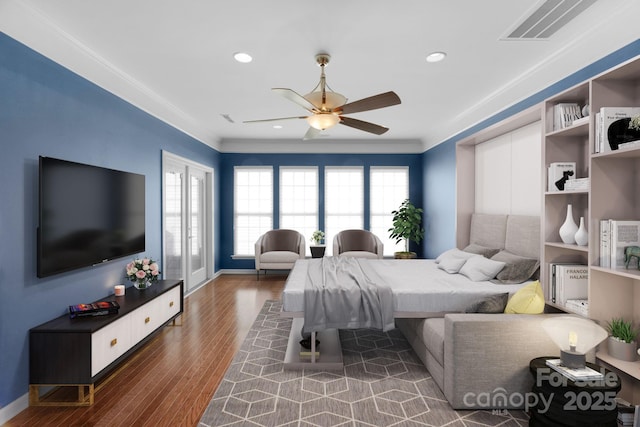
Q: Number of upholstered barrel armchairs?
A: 2